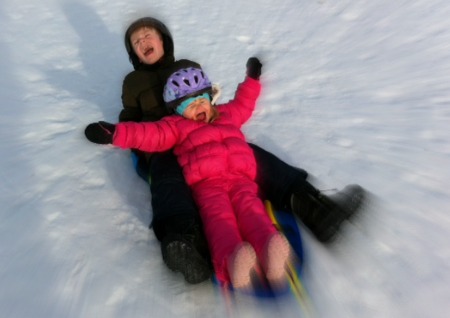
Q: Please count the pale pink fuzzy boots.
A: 2